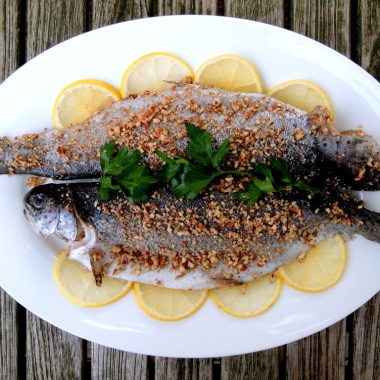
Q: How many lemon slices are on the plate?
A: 8